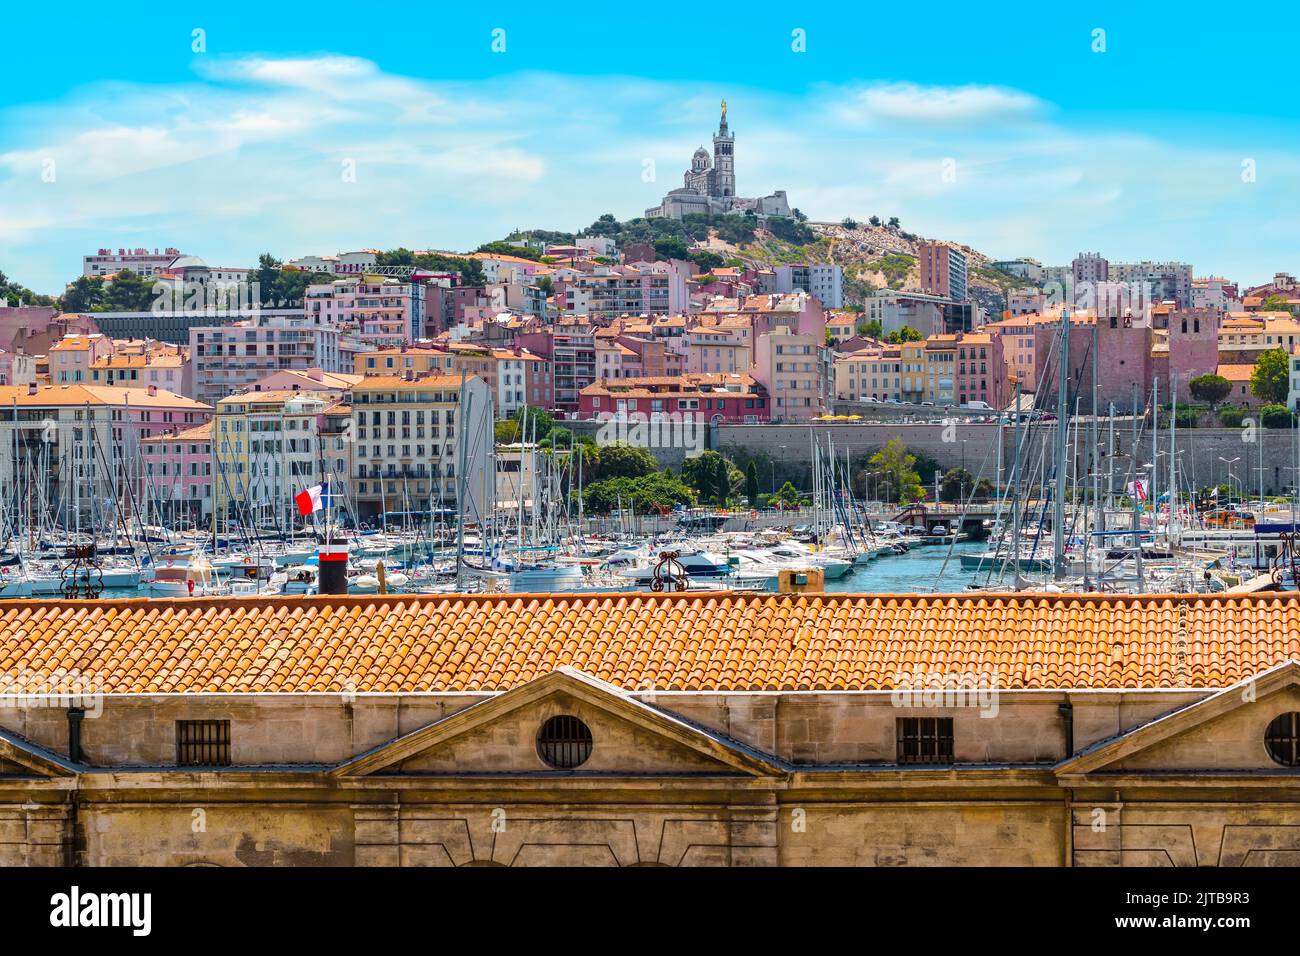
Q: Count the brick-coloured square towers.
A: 2